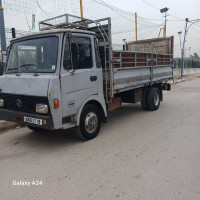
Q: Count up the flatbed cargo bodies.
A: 1